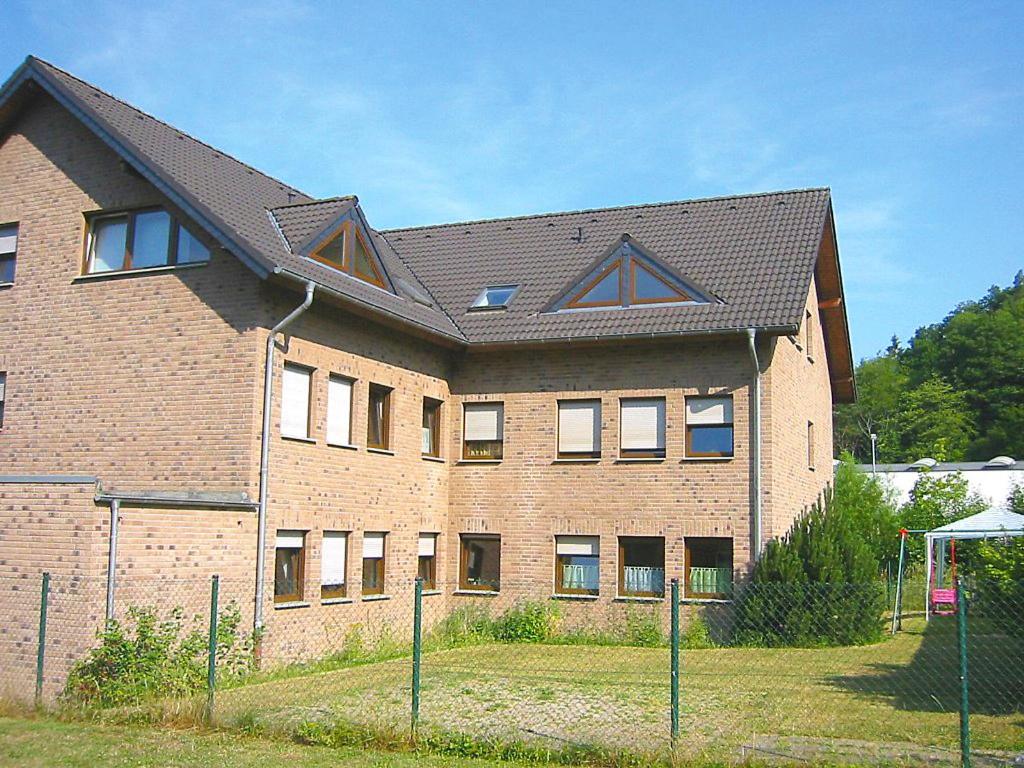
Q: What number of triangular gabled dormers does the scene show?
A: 2